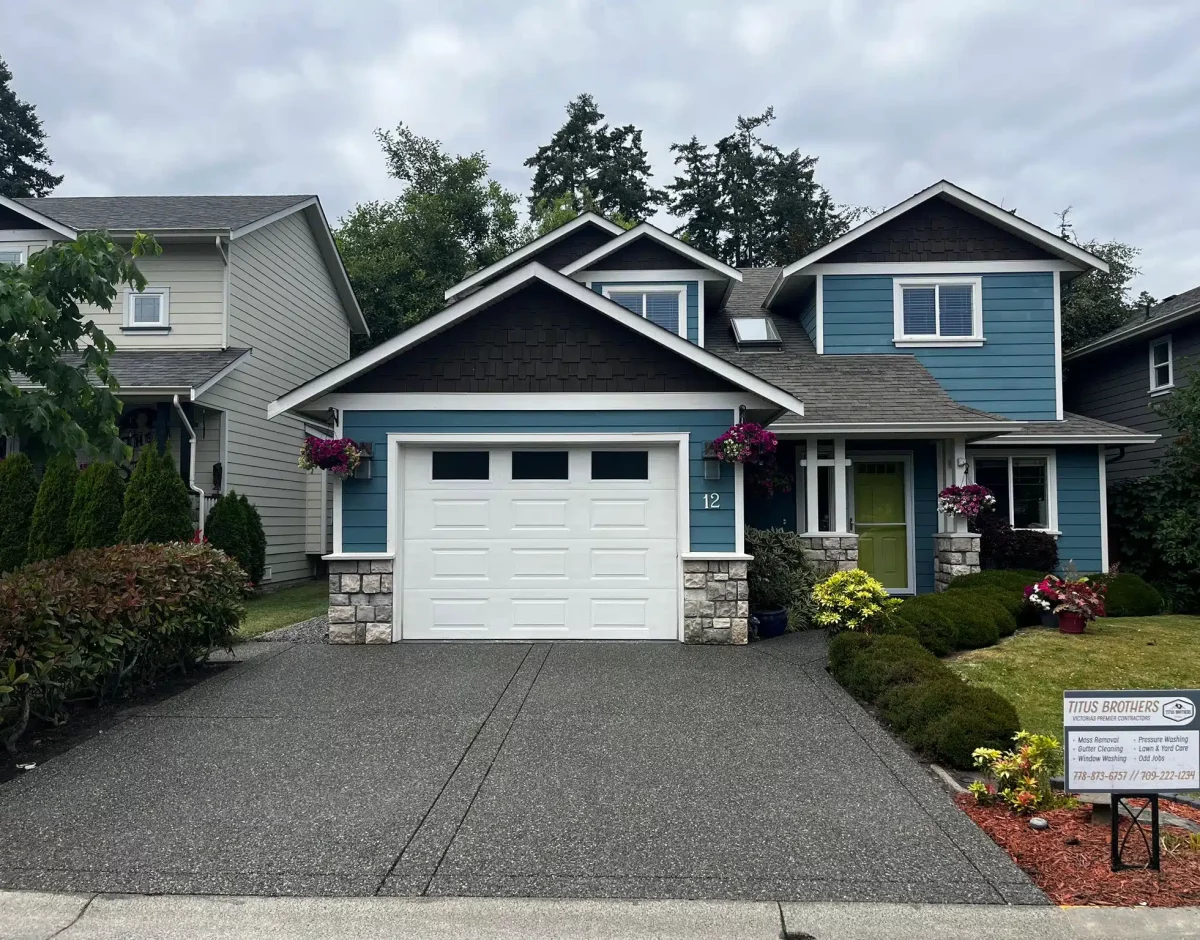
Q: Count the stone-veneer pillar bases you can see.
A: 4